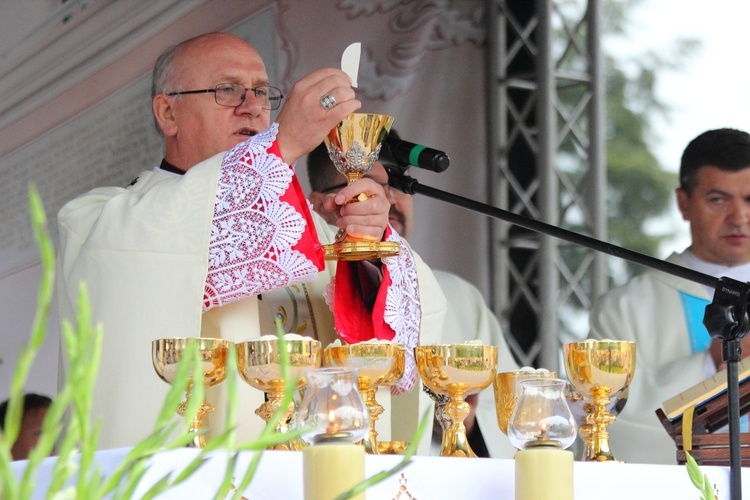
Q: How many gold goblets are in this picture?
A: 7